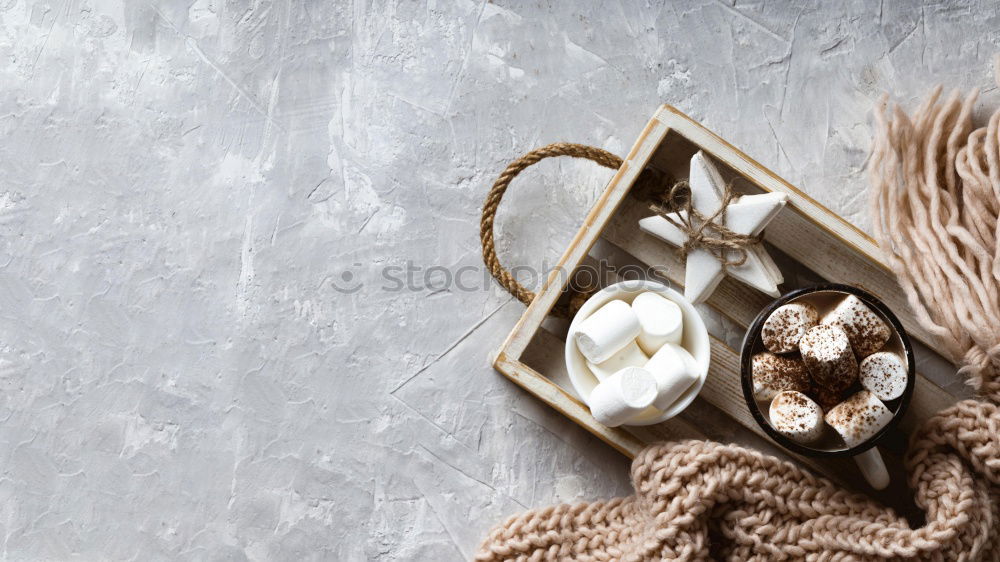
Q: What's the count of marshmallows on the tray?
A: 12